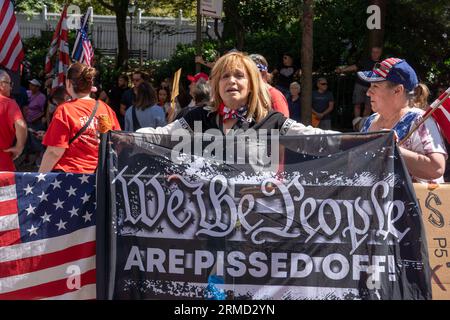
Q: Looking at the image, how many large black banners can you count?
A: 1